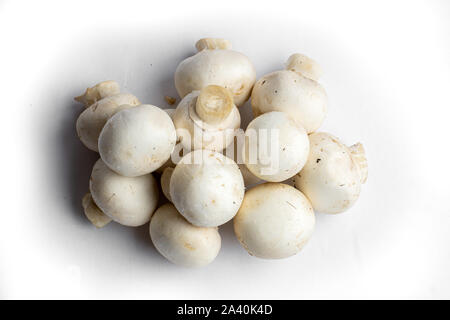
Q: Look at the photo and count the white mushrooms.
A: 11